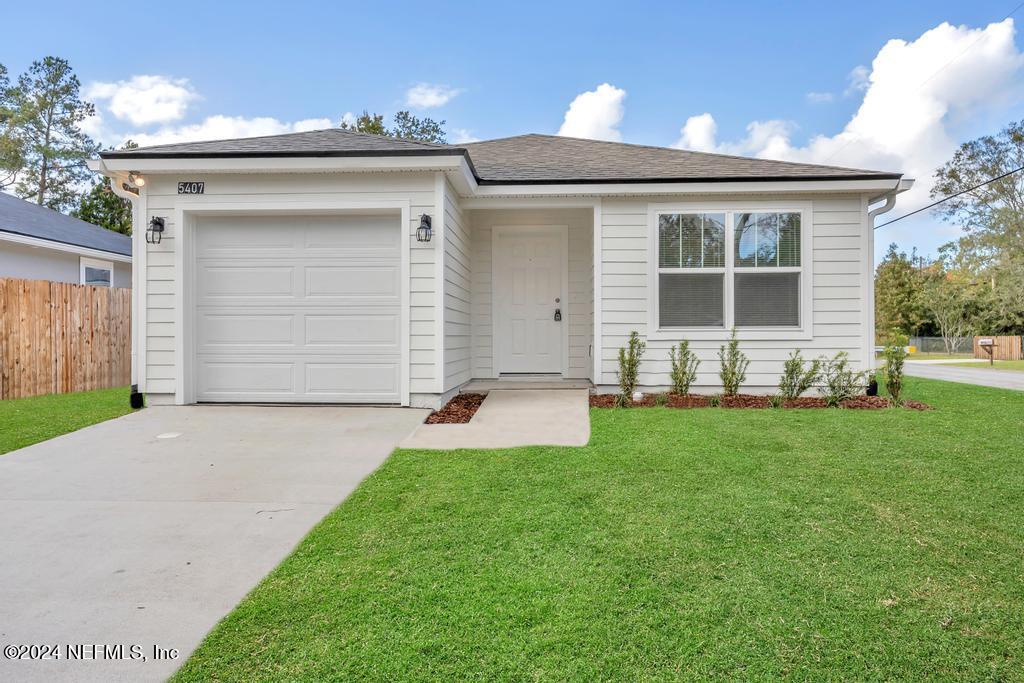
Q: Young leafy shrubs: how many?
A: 6